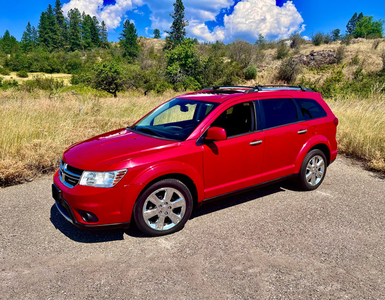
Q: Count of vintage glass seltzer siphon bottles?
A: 0